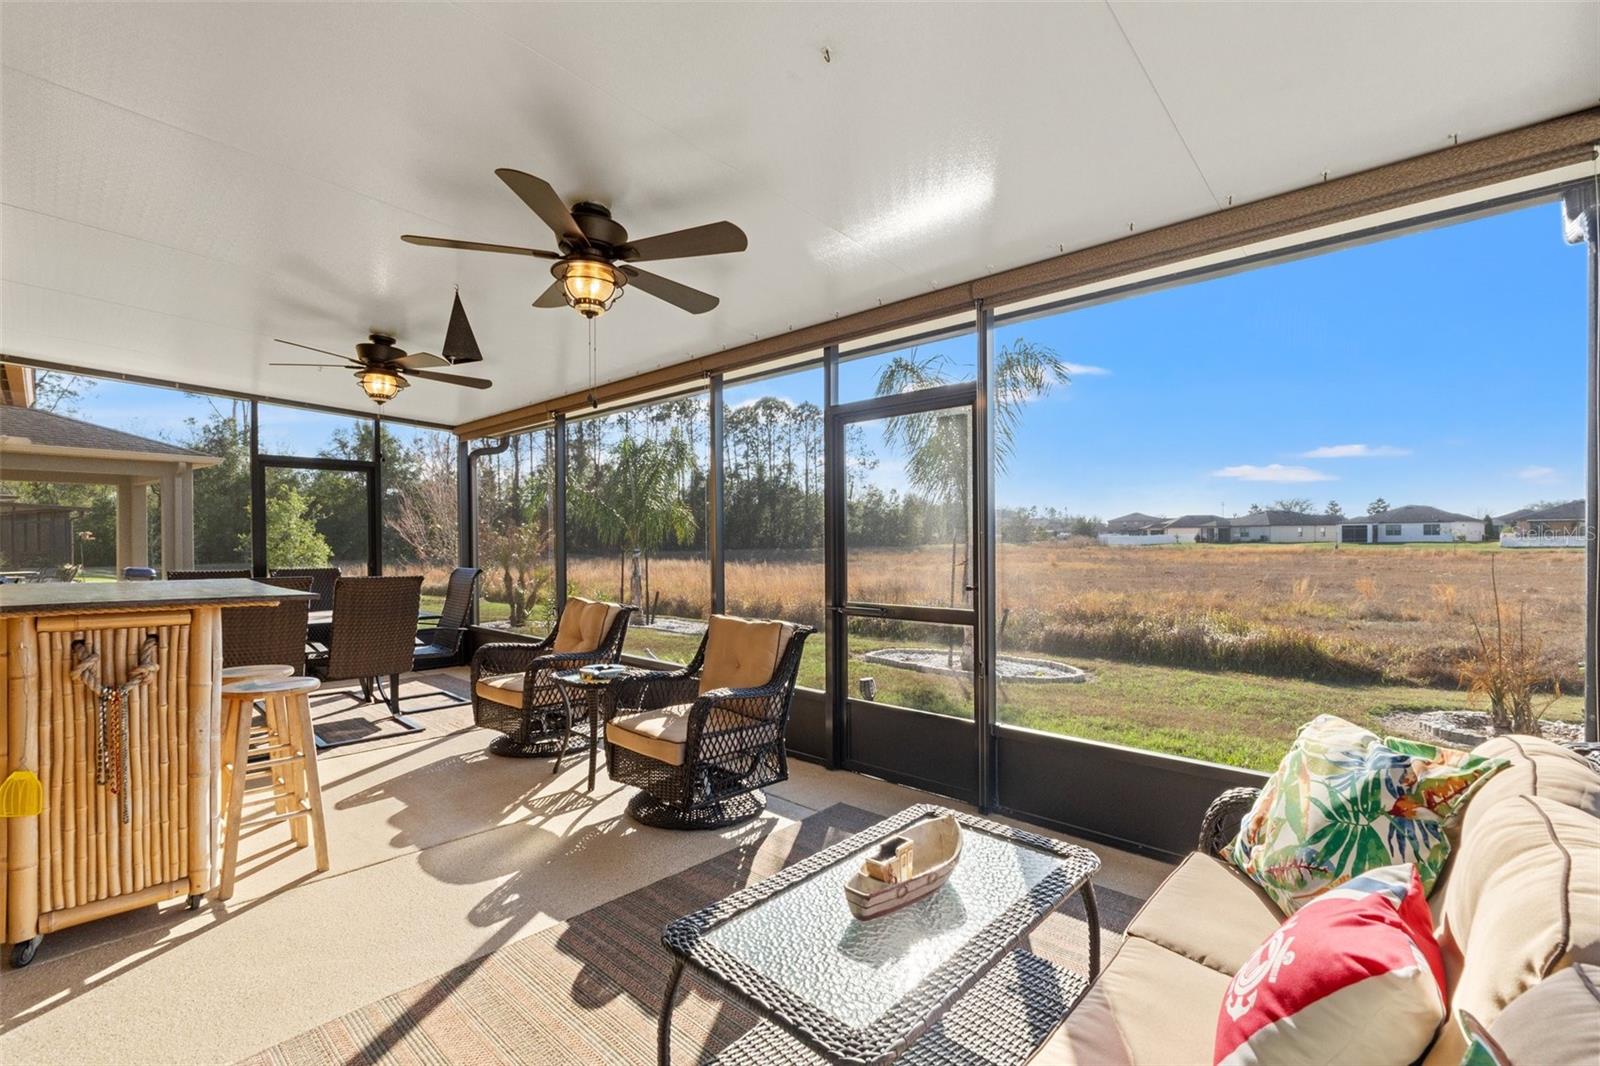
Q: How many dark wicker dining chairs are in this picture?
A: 5